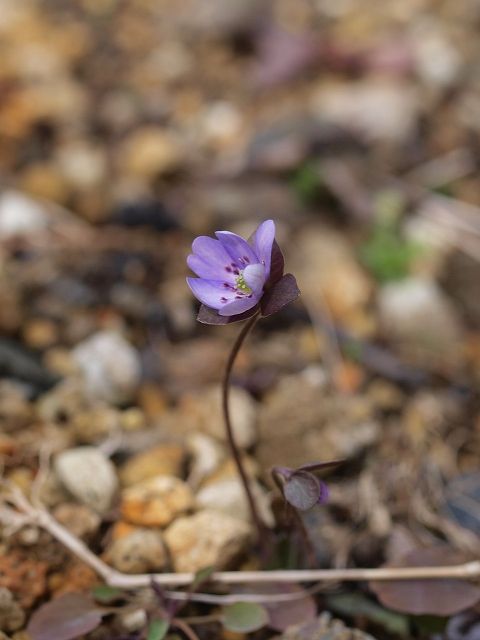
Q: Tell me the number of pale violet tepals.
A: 7